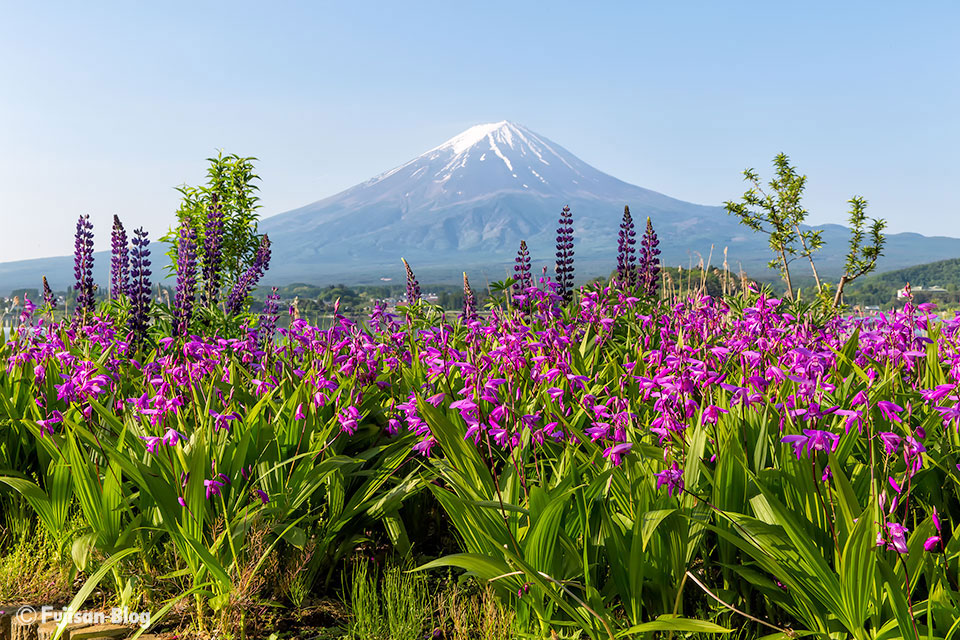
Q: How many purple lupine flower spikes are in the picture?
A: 14